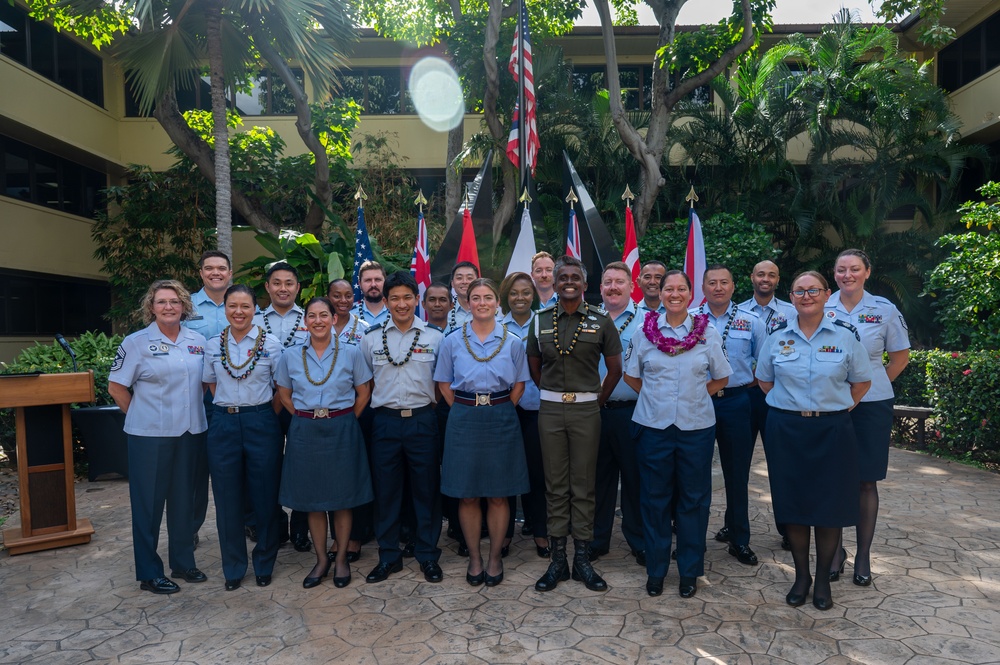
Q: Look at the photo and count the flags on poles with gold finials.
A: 7